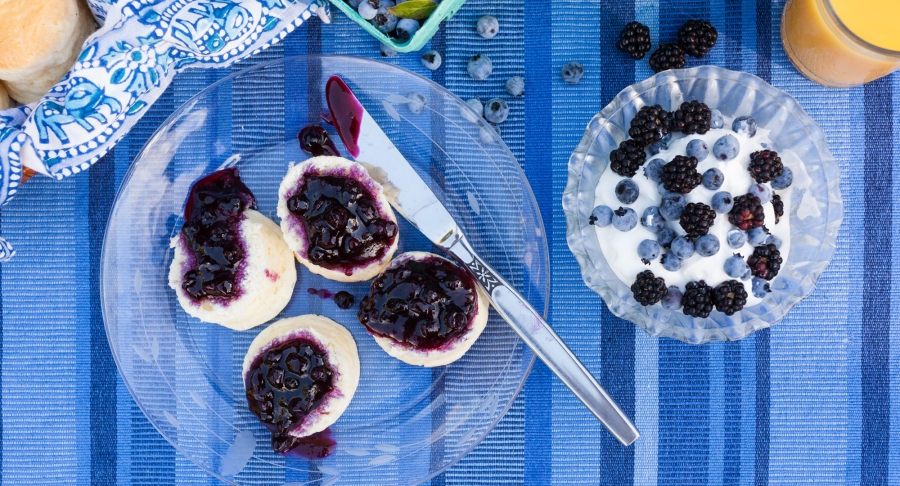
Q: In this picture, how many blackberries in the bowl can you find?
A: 12